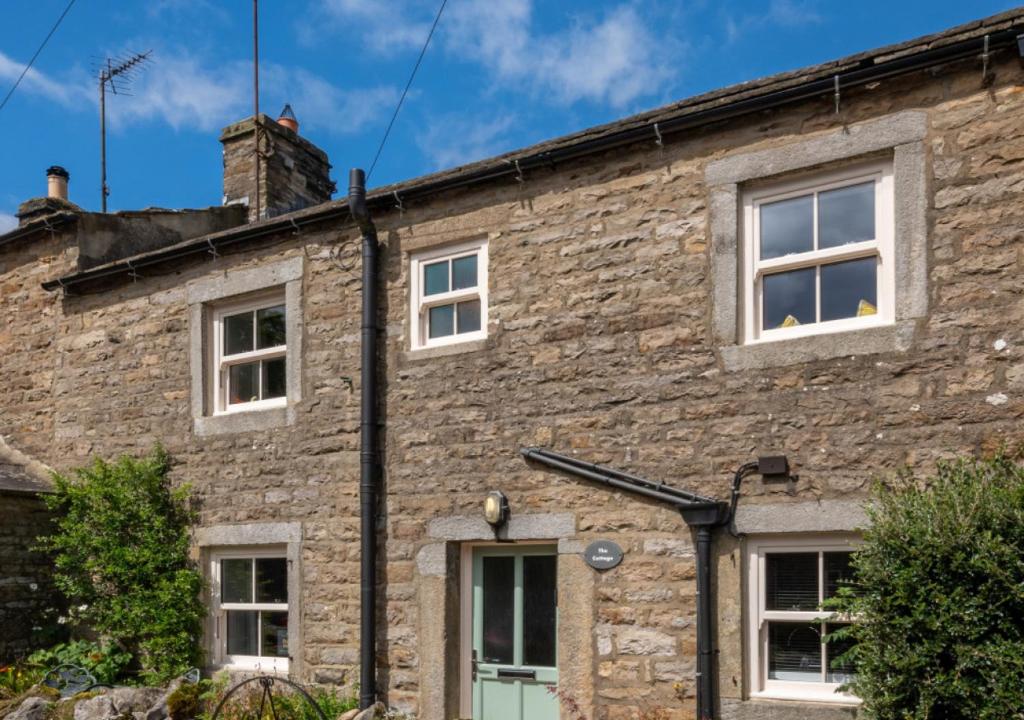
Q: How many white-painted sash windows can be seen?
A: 5